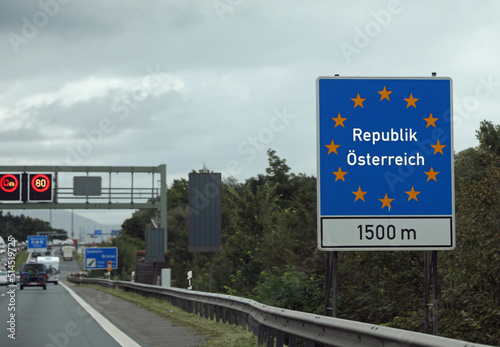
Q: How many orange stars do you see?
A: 12